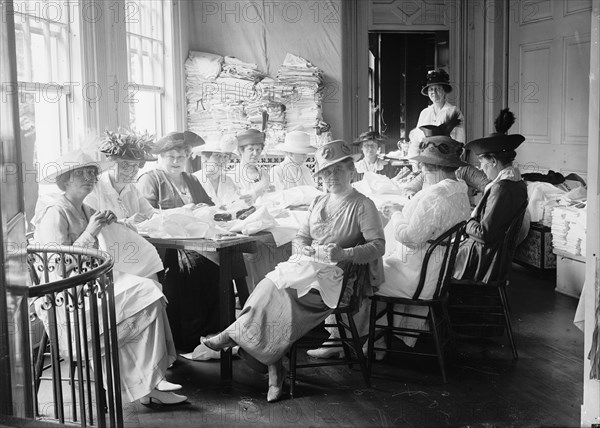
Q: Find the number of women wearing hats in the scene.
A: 12